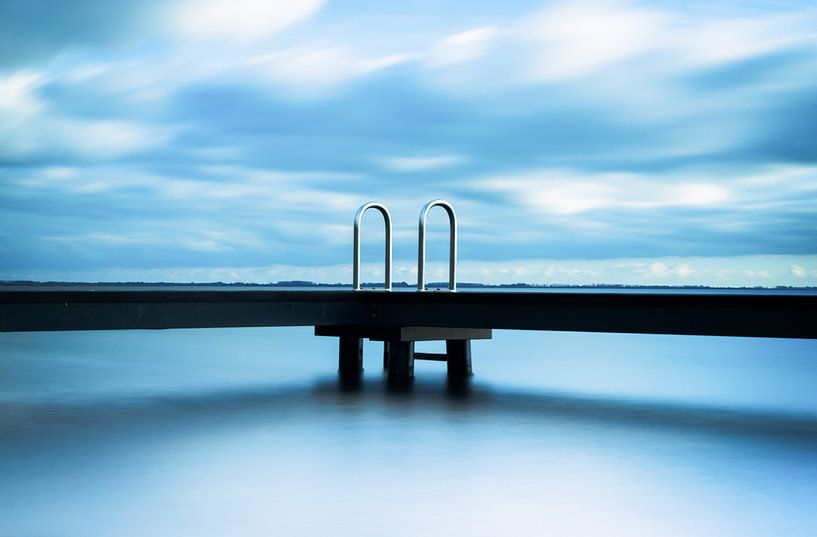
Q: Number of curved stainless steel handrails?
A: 2